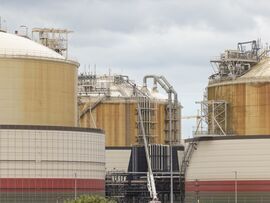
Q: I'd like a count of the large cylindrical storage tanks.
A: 3